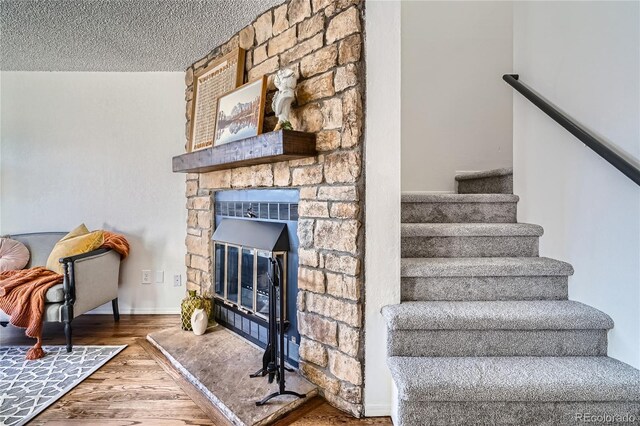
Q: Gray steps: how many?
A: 6